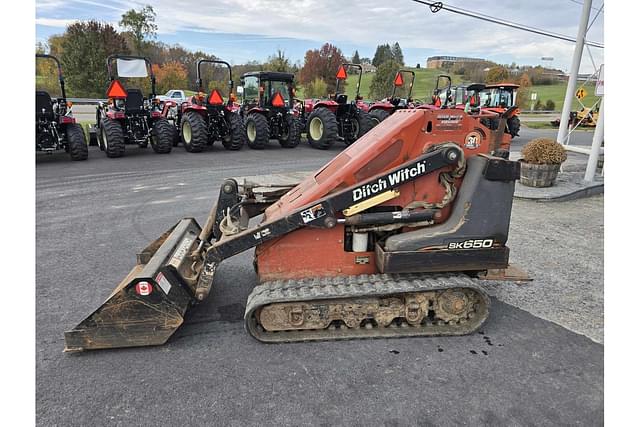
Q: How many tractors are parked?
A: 9